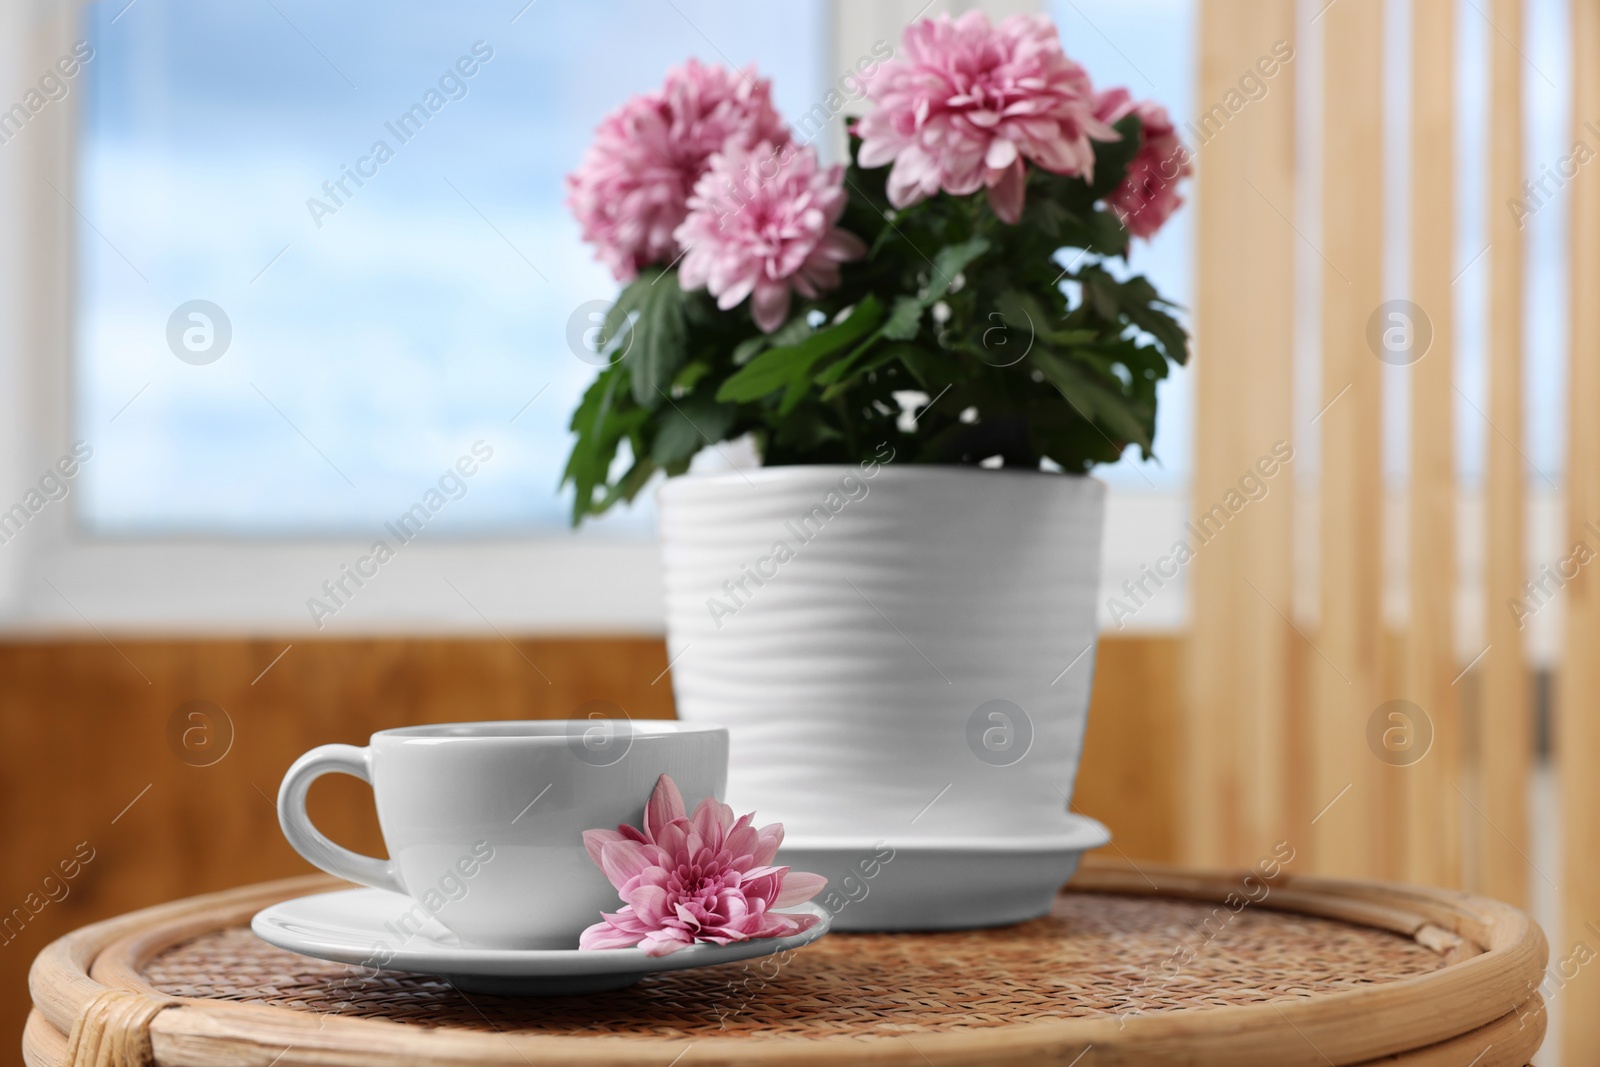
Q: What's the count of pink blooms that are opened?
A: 5